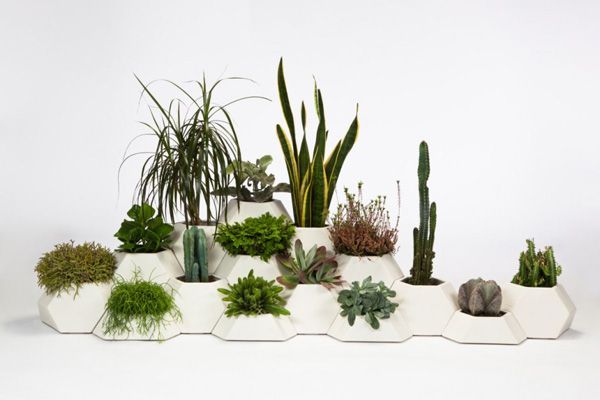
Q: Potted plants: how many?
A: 15